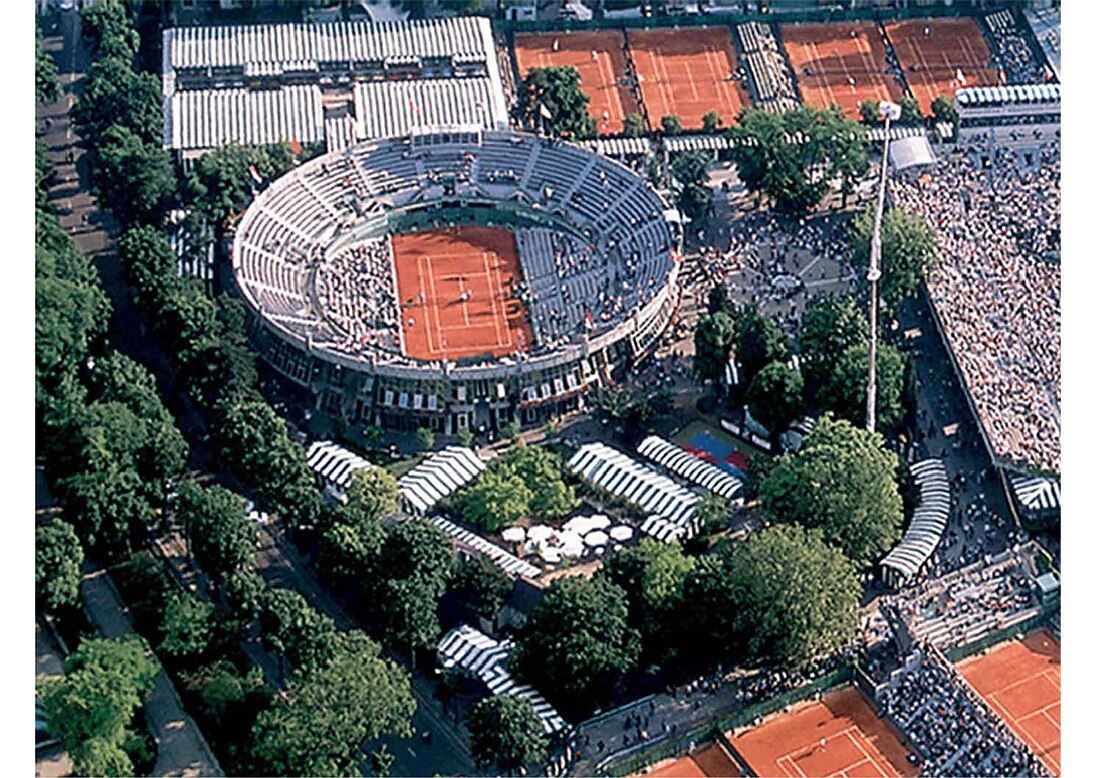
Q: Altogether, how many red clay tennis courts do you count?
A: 8